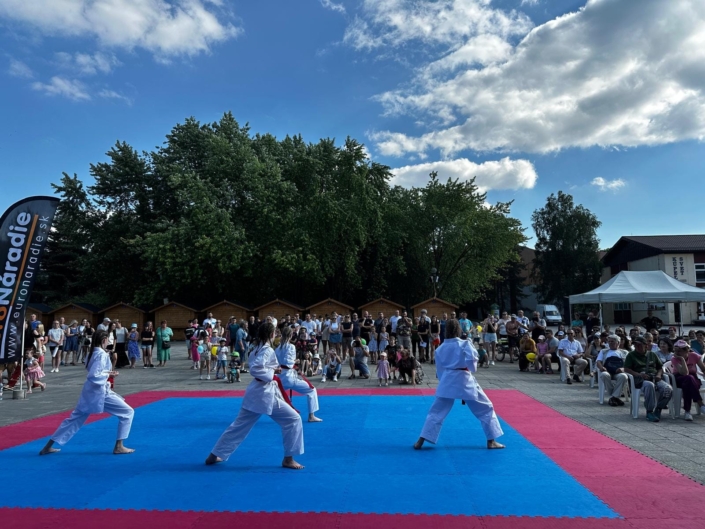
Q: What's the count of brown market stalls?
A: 9